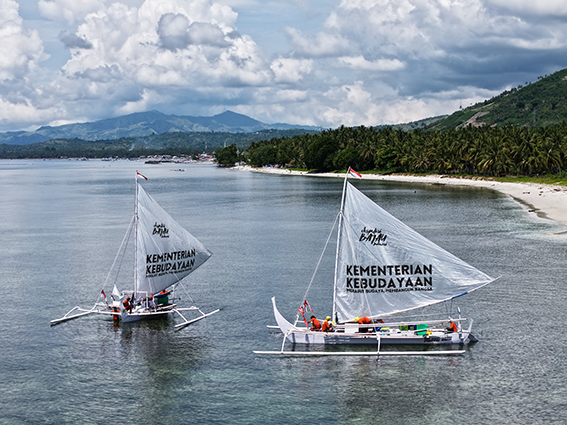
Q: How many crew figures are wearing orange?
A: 7